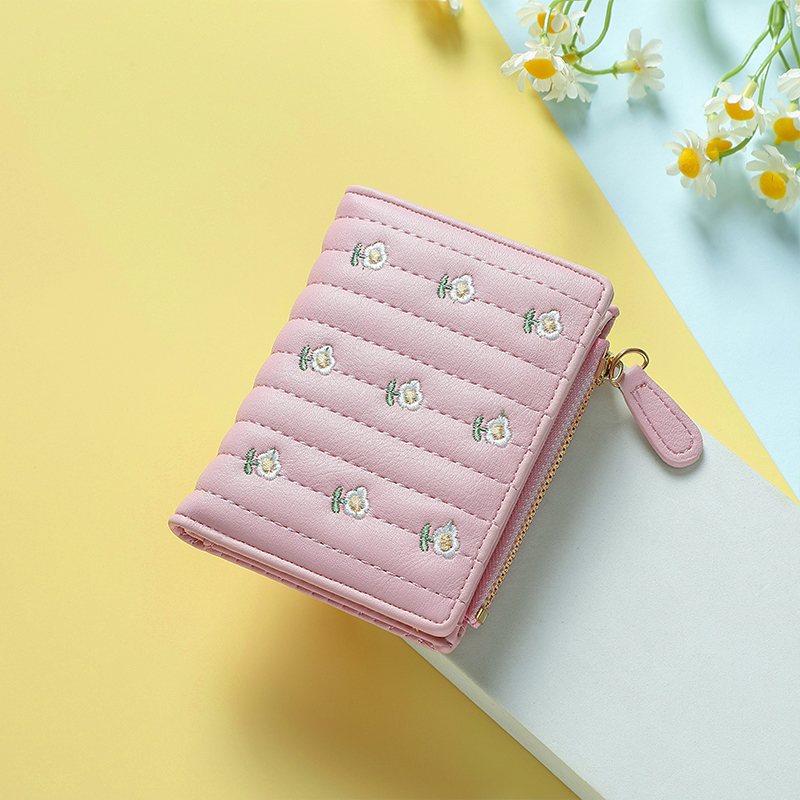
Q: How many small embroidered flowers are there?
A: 9